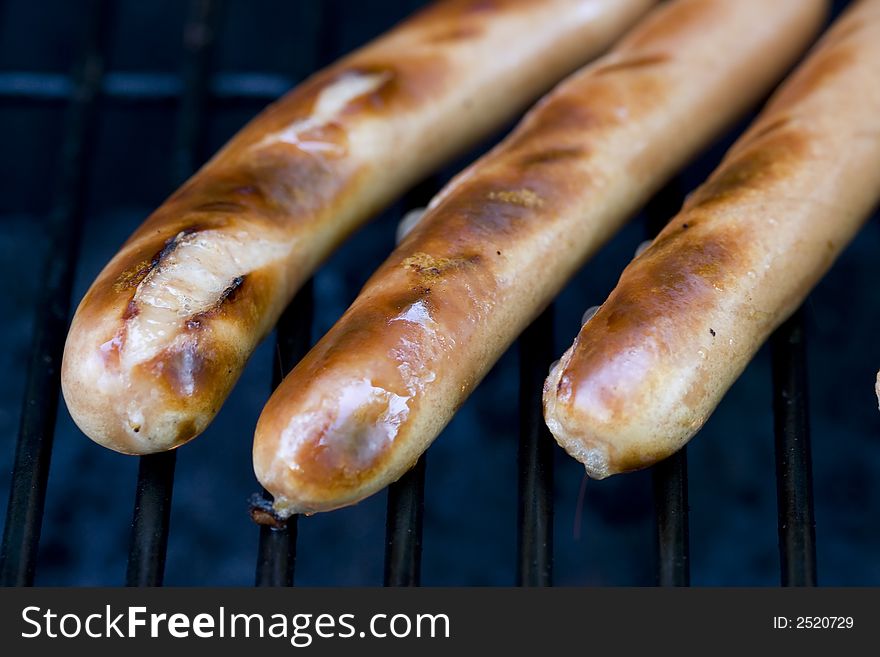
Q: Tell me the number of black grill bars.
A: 7